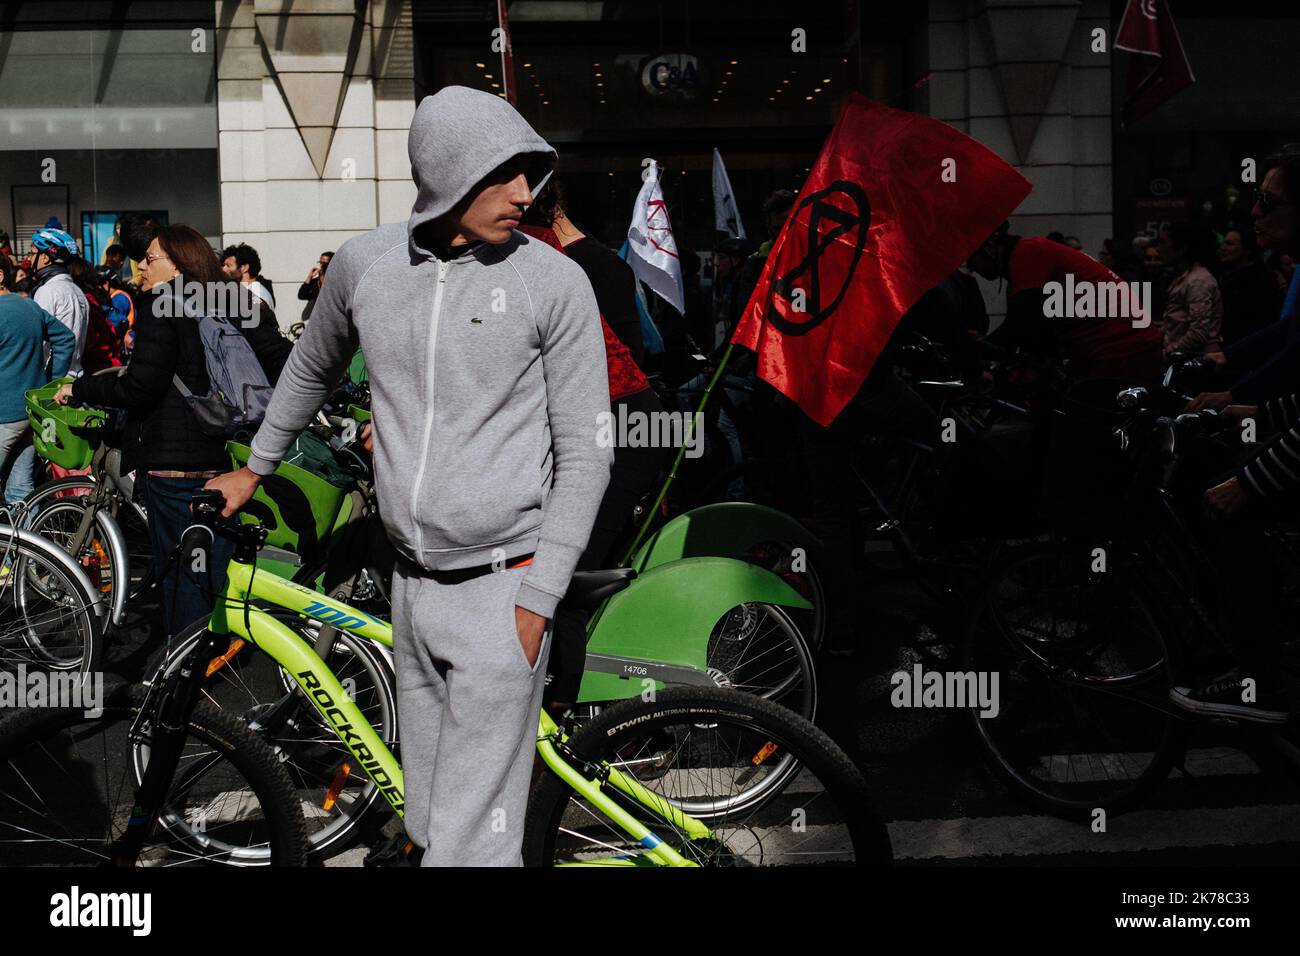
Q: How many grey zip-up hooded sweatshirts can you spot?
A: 1